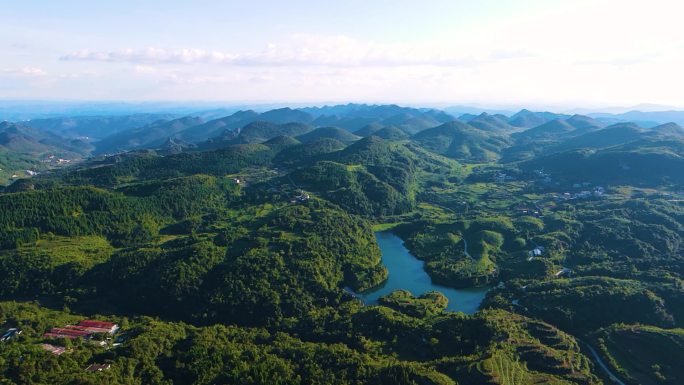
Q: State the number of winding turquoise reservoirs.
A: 1